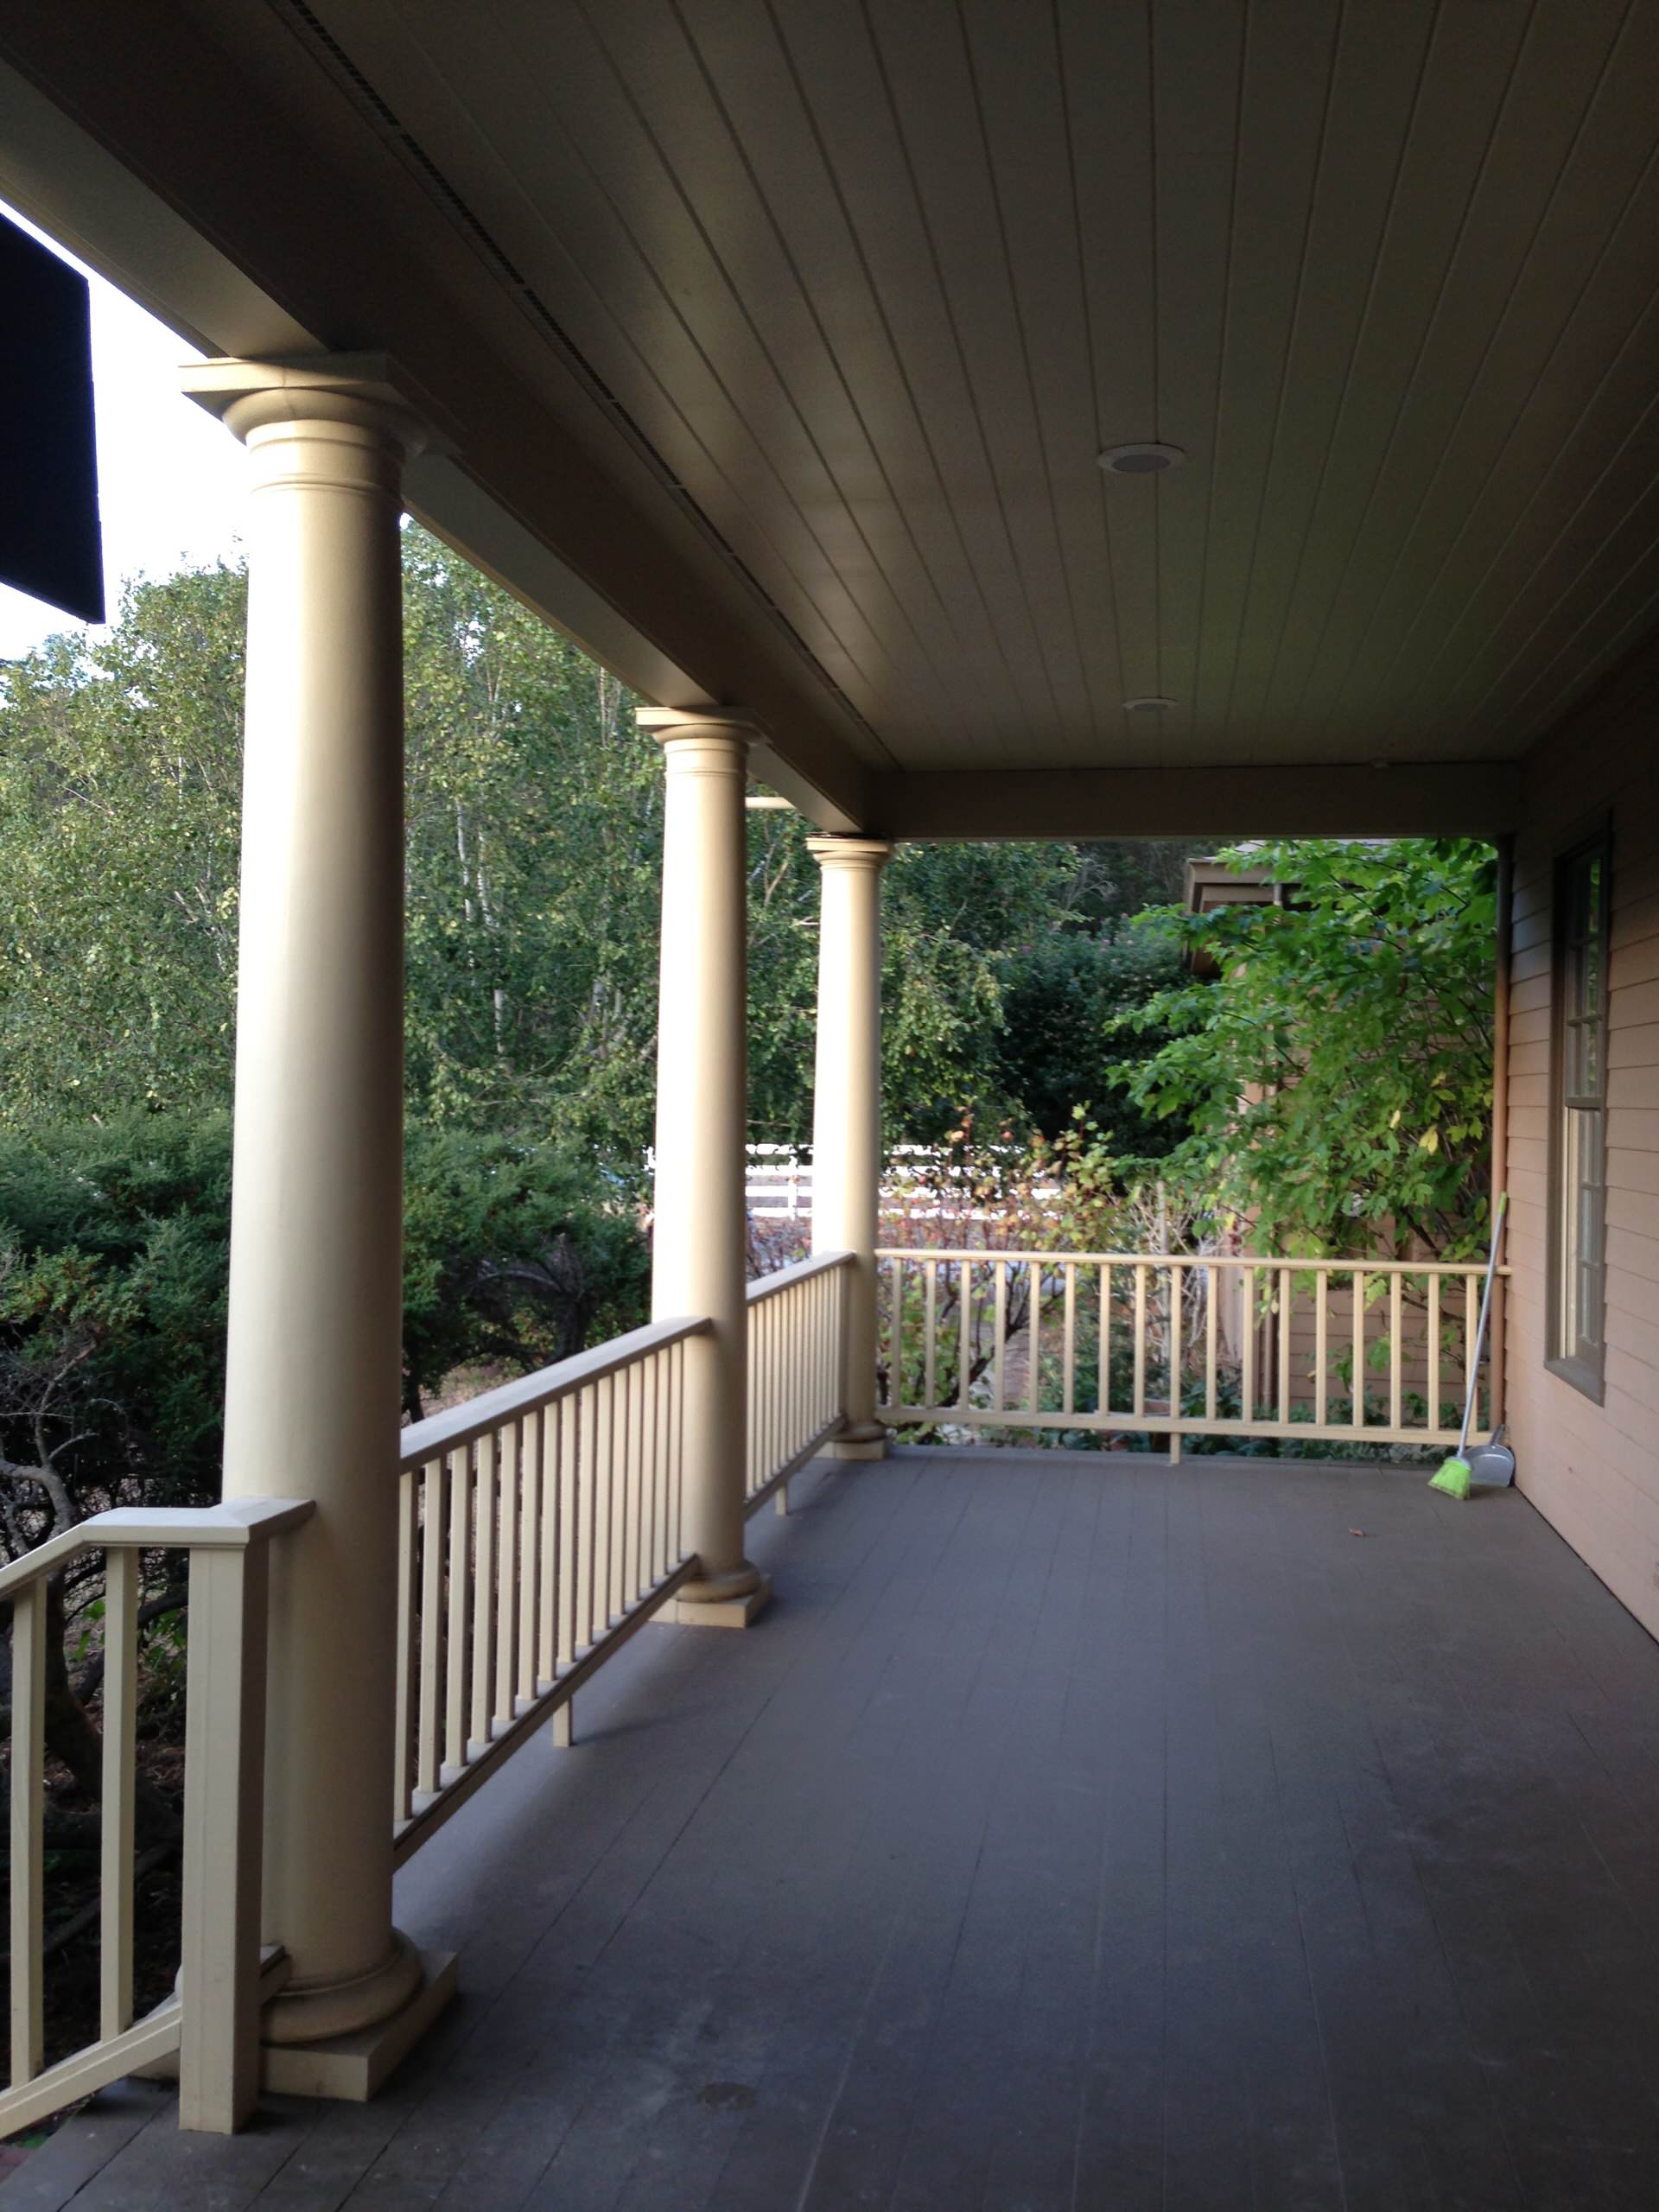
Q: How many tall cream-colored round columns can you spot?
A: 3